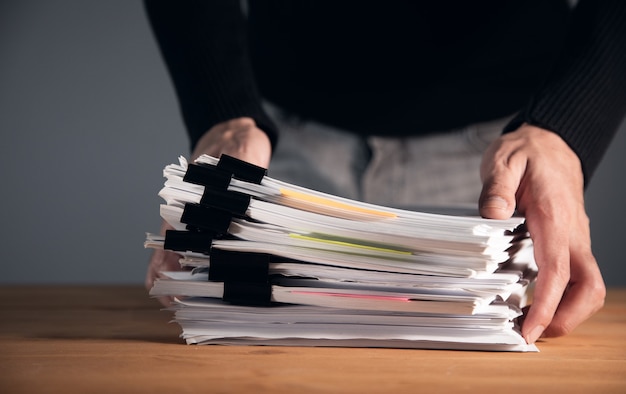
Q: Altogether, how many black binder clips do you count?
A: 7